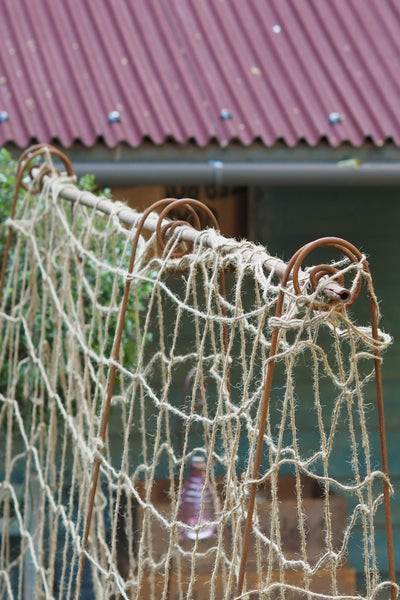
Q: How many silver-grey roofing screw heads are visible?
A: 4